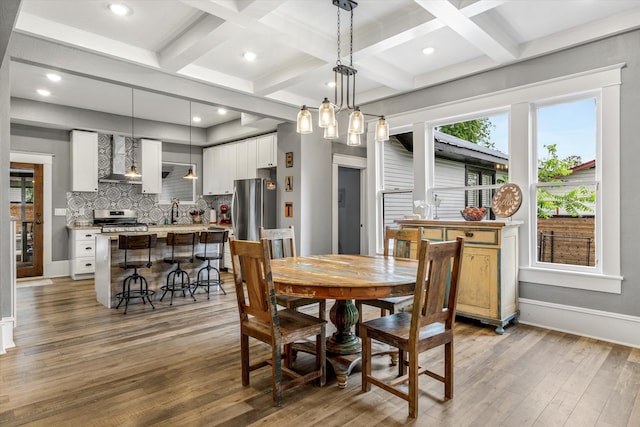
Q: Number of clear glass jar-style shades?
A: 6